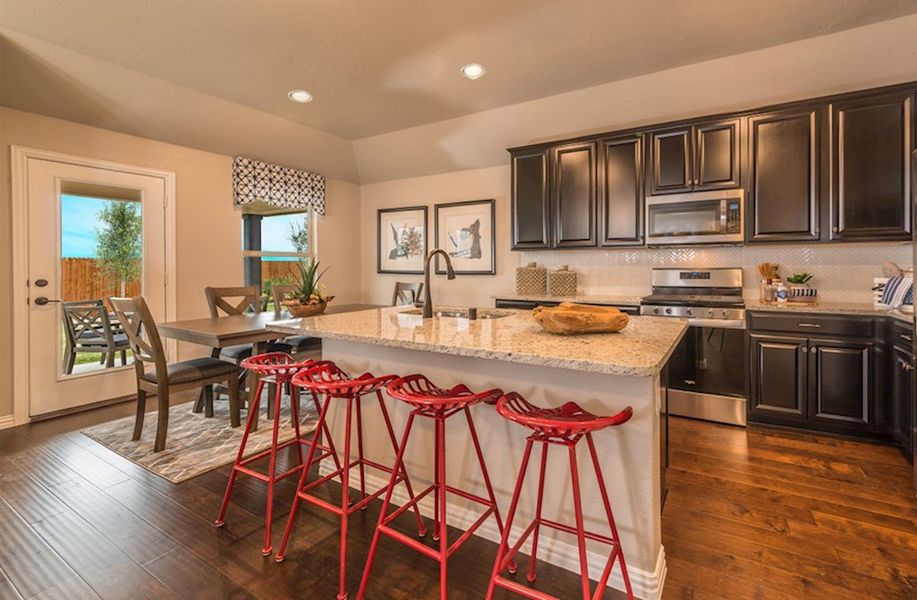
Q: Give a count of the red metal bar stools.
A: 4